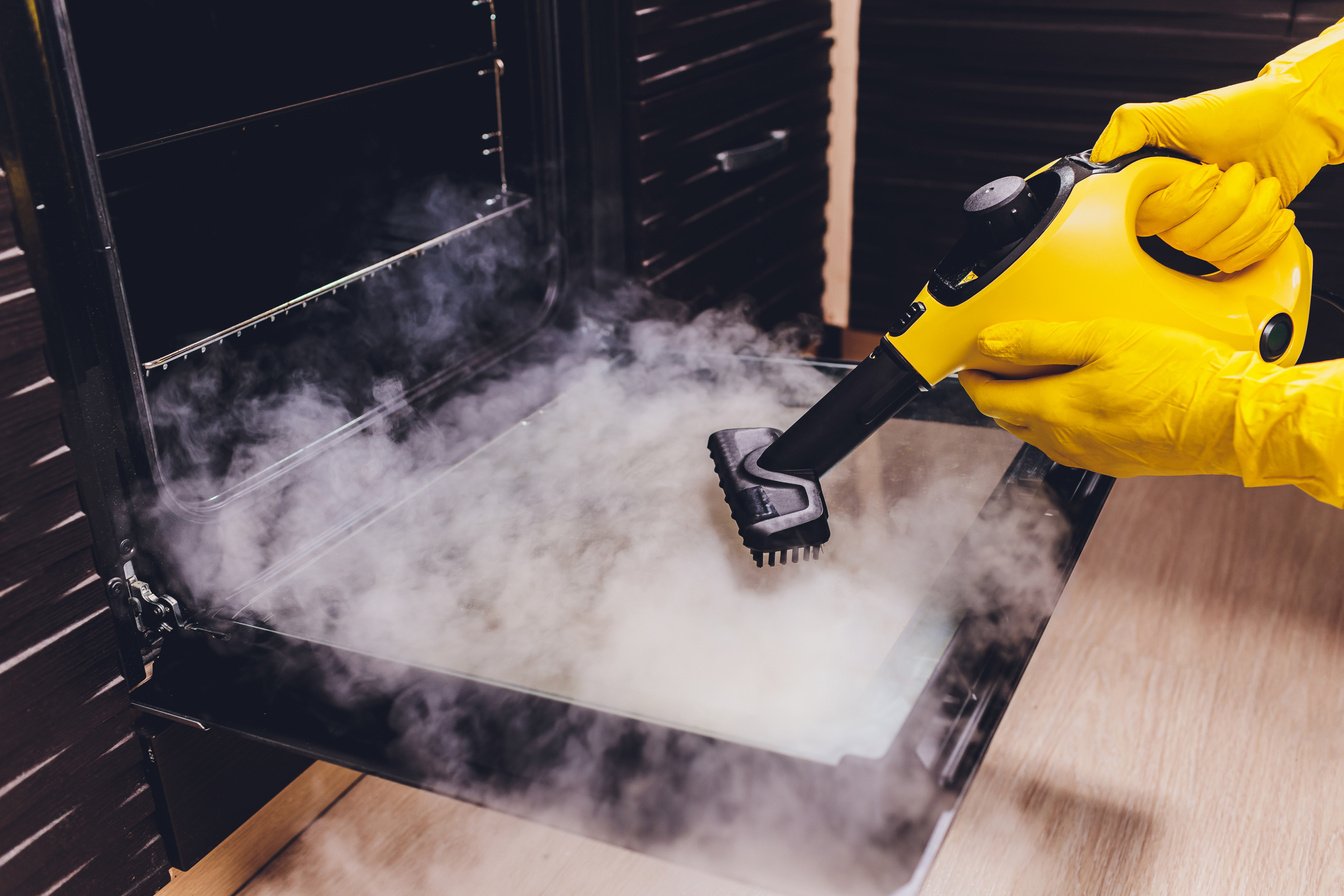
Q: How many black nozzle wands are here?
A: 1